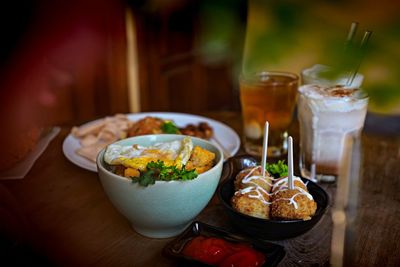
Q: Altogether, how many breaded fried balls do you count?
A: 4